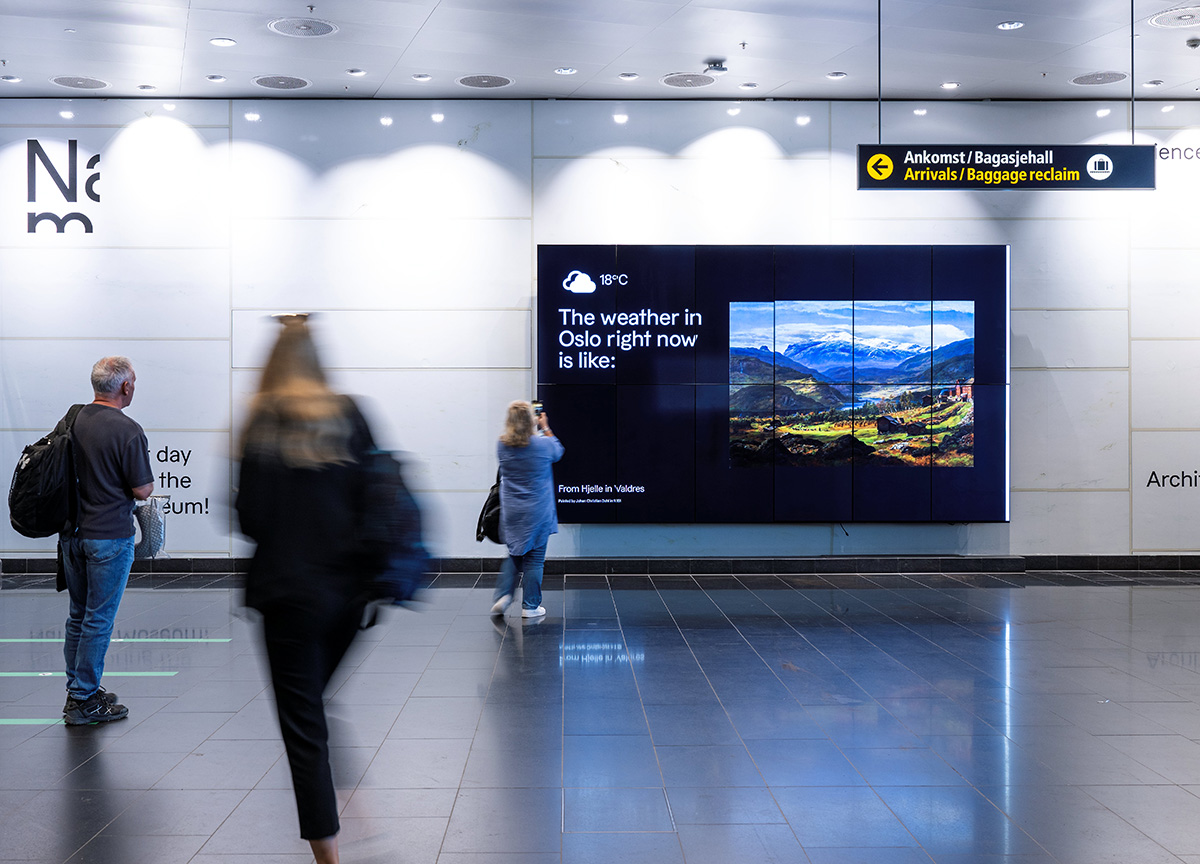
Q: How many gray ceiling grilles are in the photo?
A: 7